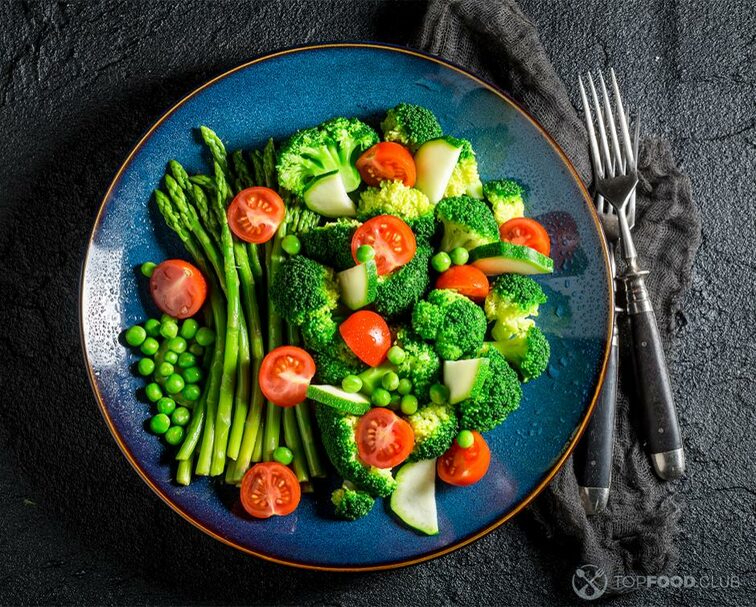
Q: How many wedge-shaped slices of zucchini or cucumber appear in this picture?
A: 7